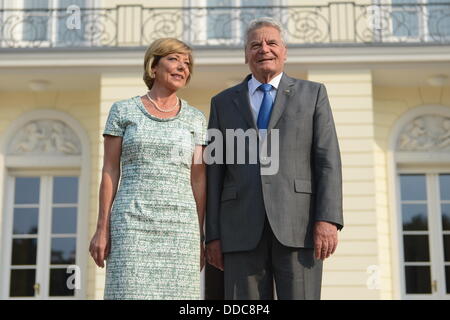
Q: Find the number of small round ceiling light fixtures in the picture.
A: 2